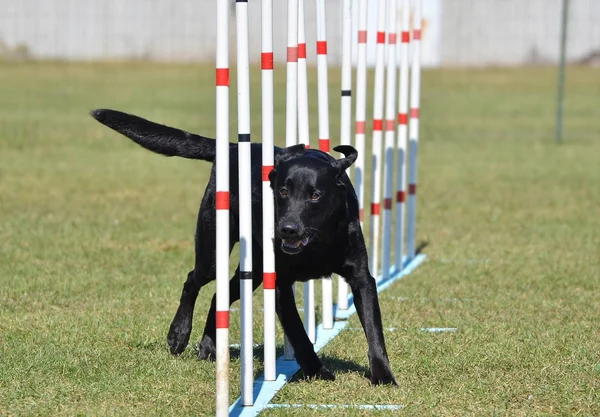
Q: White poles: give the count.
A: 12